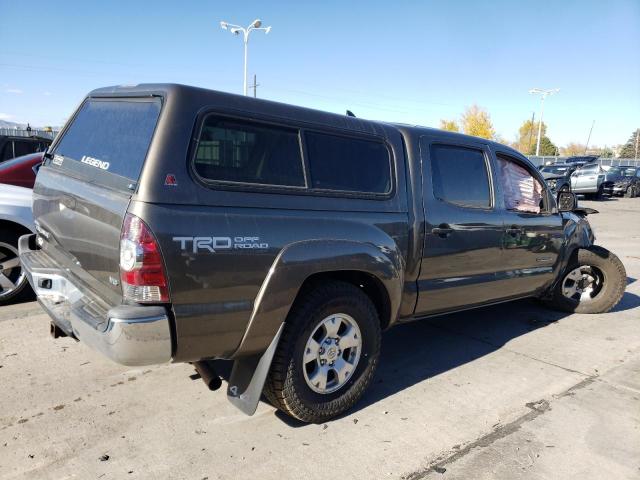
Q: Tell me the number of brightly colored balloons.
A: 0